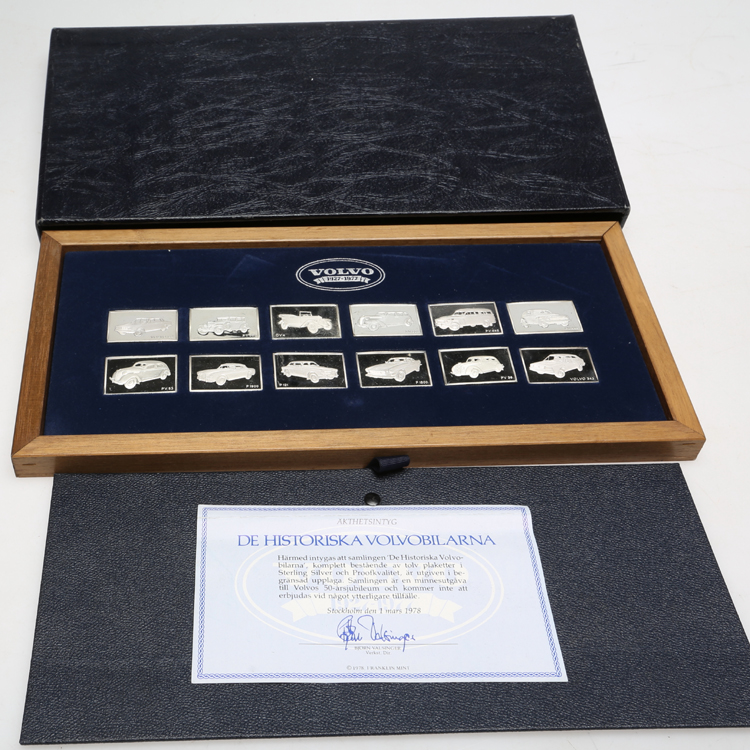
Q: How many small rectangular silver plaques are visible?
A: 12